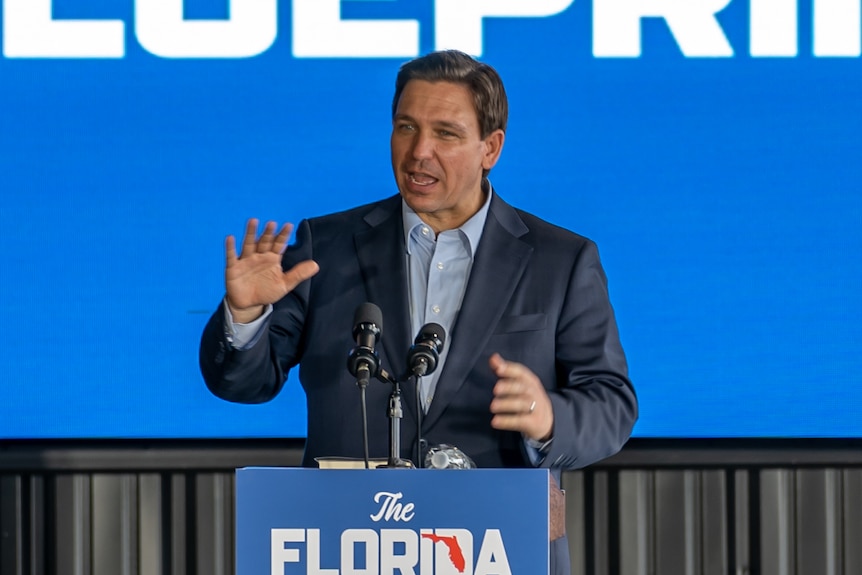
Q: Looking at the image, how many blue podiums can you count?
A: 1